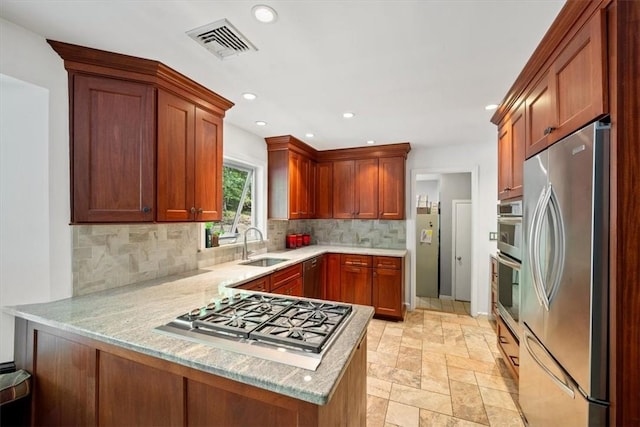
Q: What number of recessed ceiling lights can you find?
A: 7